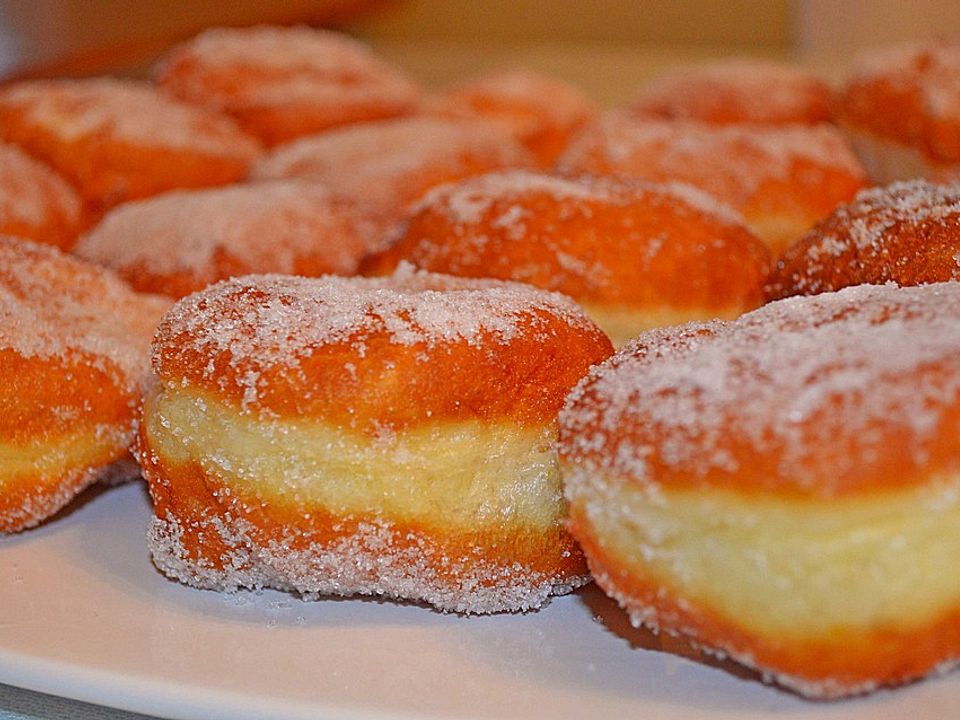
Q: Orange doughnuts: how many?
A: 14